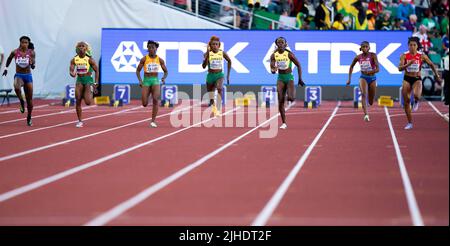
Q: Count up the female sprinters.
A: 7